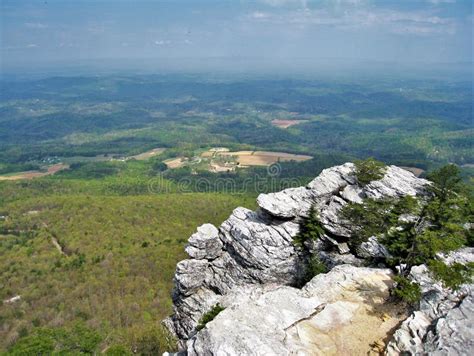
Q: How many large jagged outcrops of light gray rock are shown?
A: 1